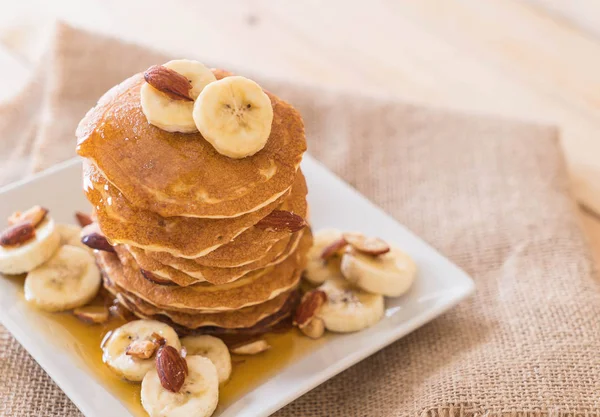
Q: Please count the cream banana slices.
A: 11